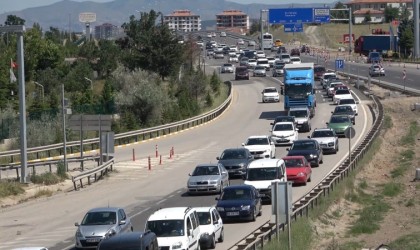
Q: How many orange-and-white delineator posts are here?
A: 6